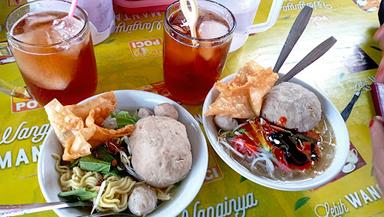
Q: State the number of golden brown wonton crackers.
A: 2